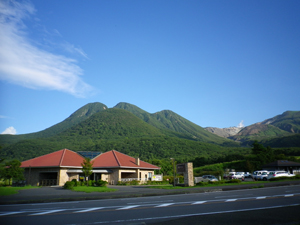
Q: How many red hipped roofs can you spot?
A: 2